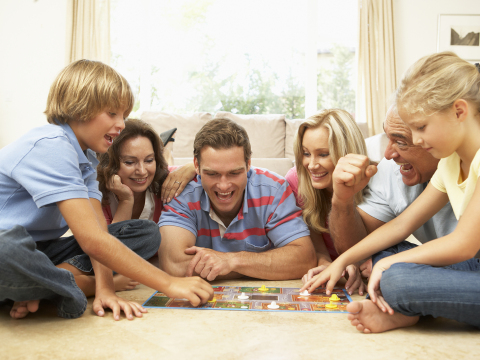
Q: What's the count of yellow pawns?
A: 4